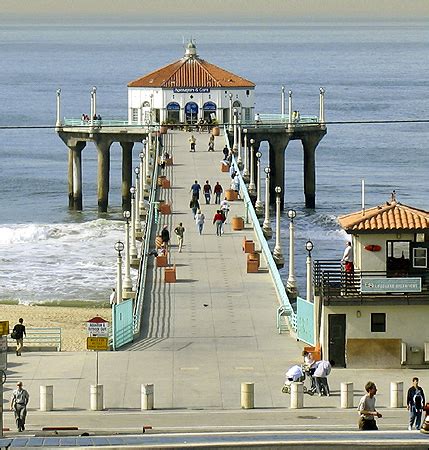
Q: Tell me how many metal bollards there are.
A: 7